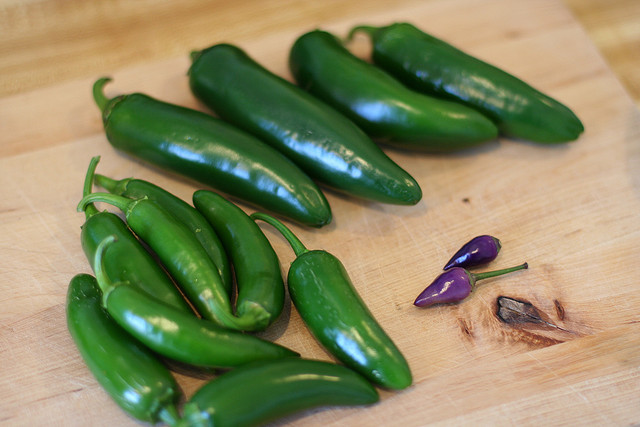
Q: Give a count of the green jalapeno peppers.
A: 12